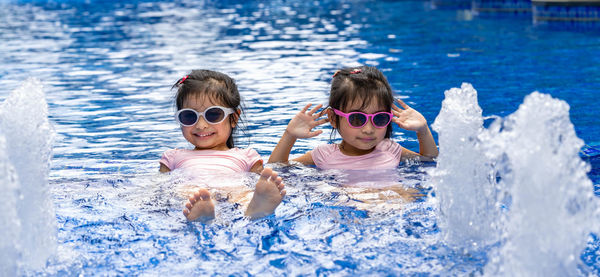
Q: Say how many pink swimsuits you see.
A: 2